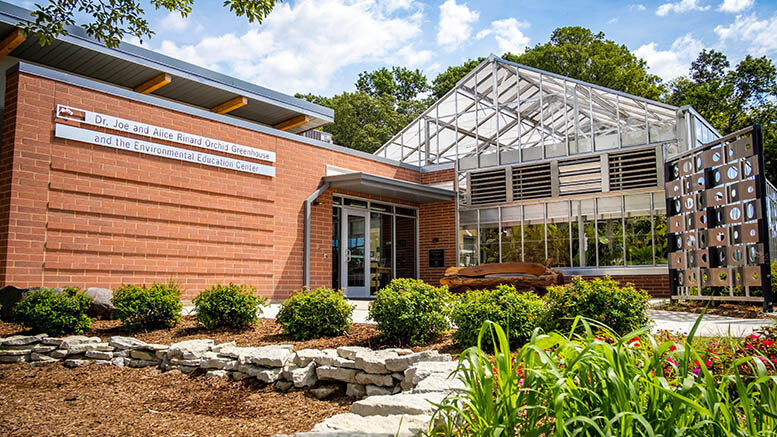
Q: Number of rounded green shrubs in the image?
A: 7